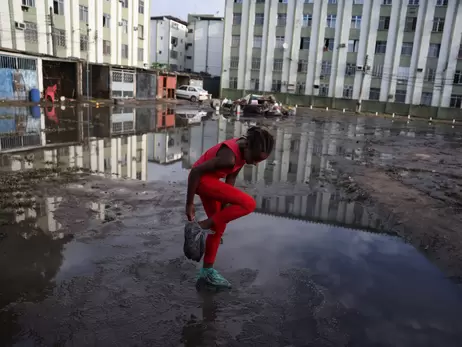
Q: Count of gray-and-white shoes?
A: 1